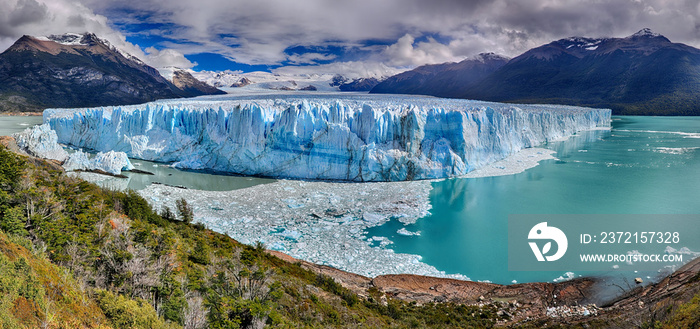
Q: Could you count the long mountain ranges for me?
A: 2